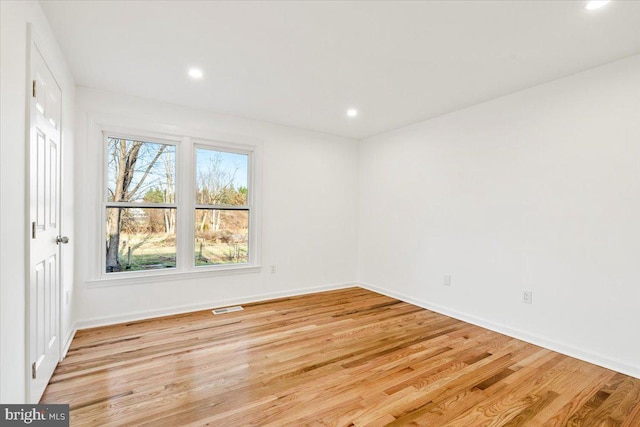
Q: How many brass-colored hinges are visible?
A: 3